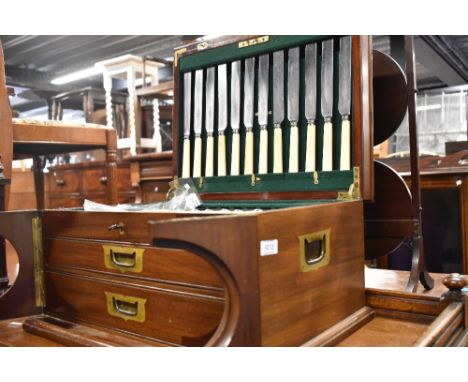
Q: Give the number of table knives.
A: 12